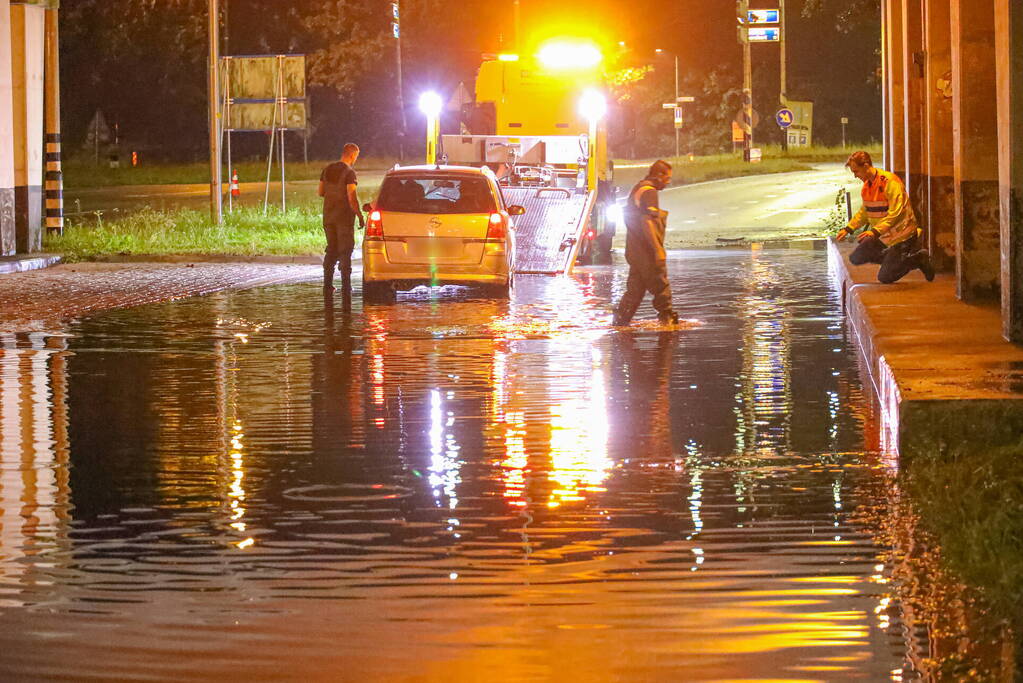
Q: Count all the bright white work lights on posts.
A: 2